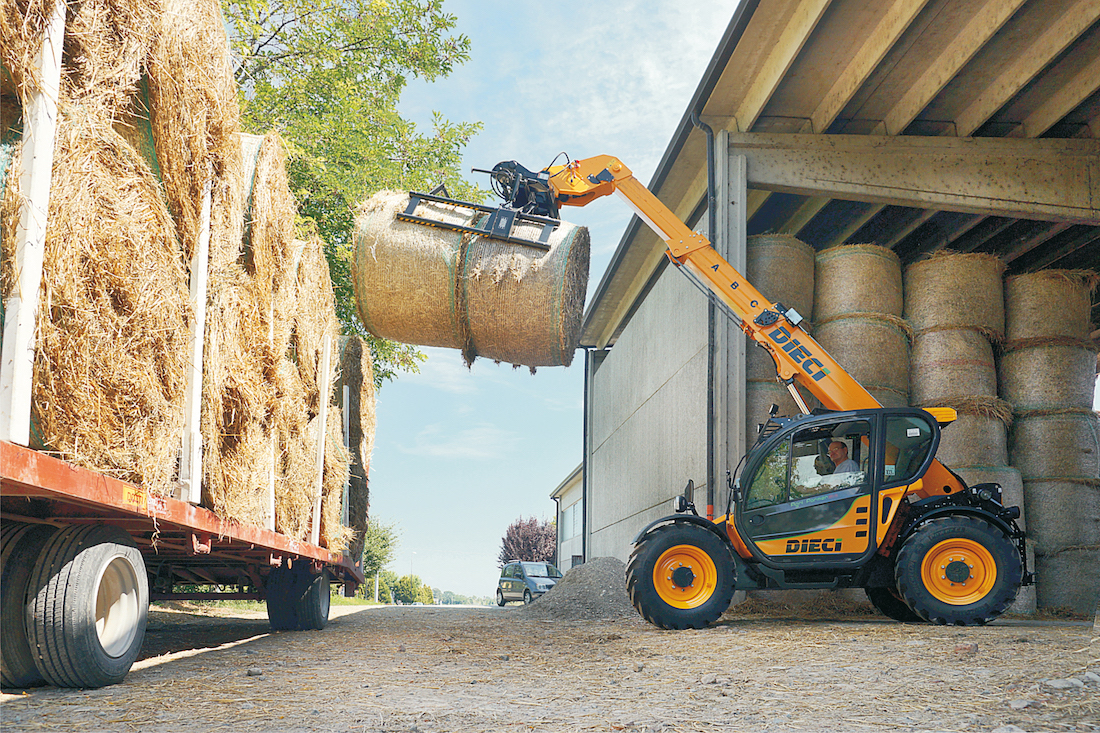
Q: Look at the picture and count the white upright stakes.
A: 5